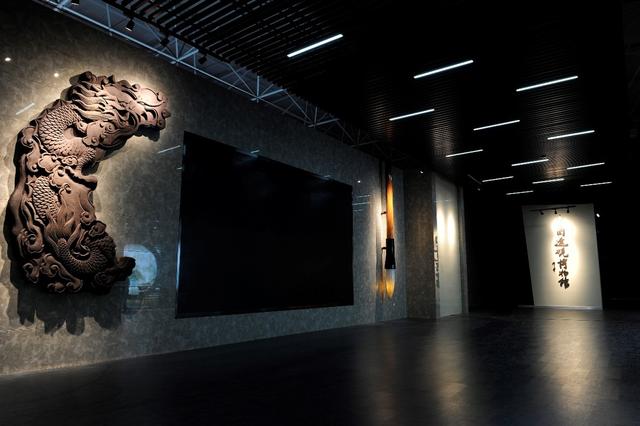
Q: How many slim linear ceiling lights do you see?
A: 13